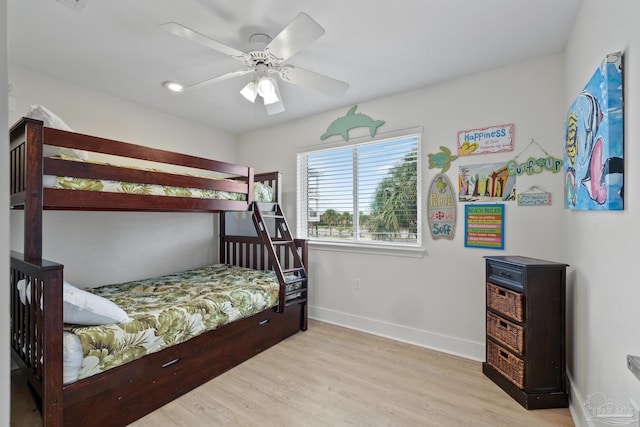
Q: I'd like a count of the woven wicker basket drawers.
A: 3